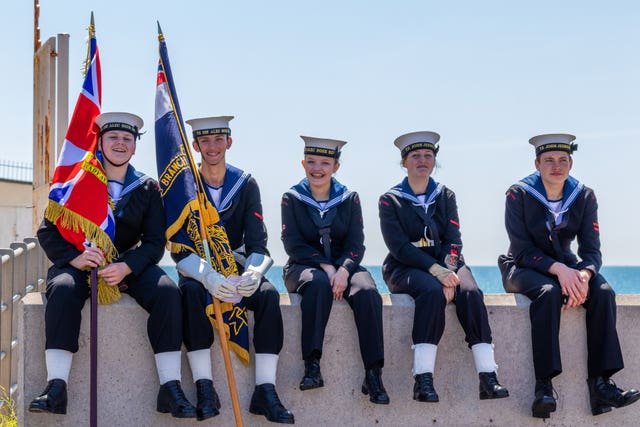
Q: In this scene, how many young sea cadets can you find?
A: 5